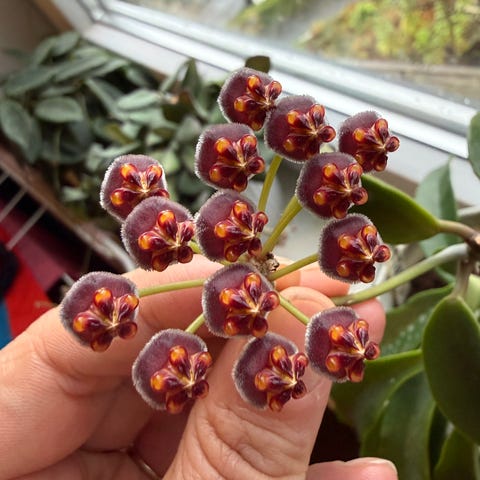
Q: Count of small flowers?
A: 14